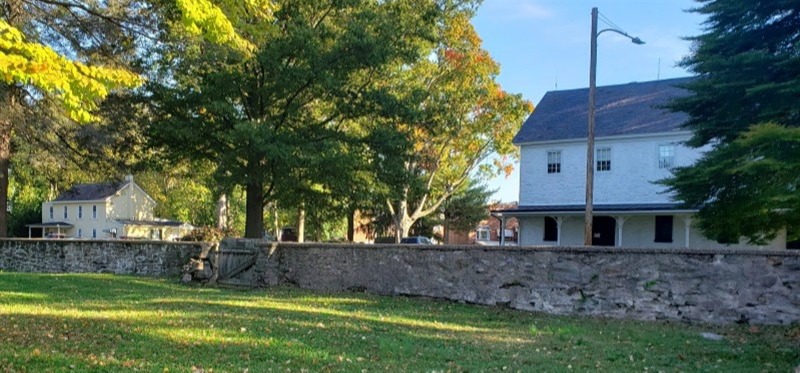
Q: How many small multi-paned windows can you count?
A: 3